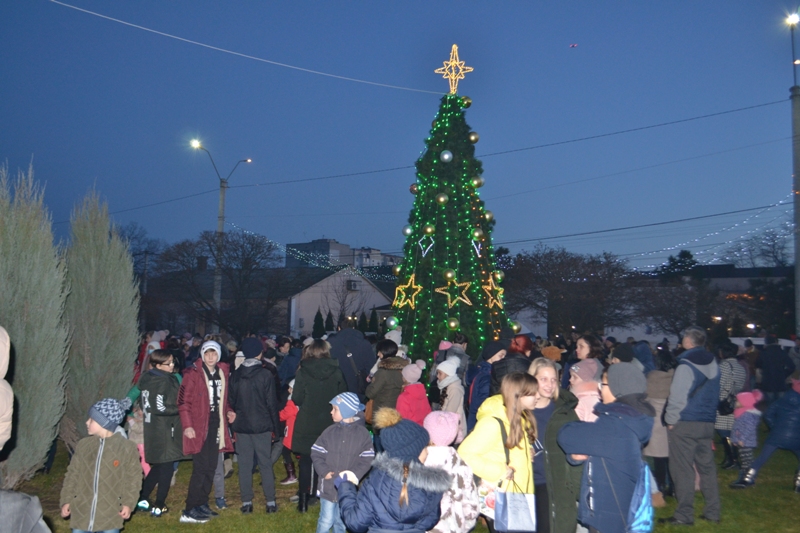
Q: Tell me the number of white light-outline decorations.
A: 2